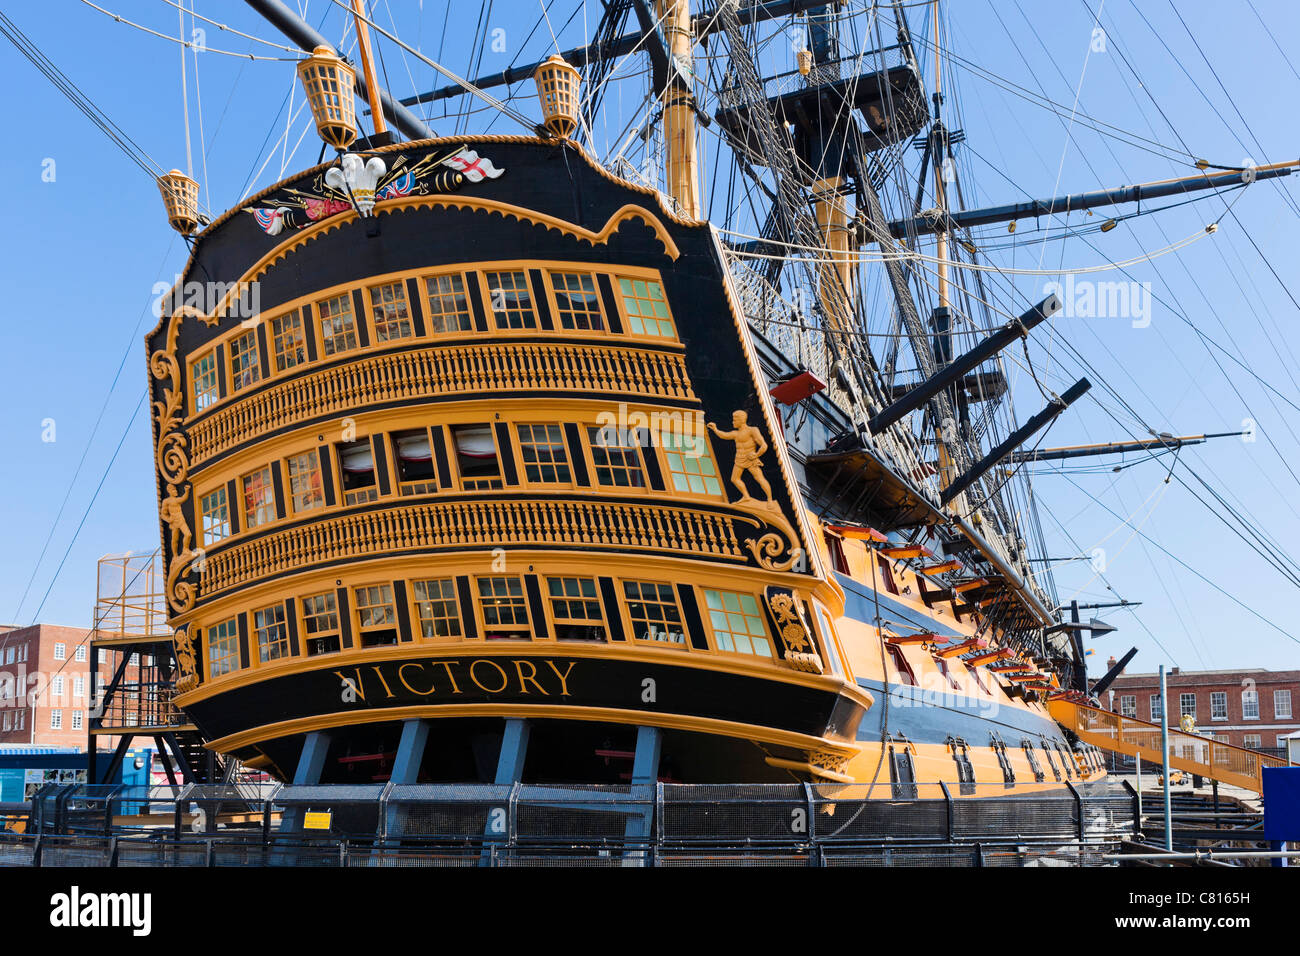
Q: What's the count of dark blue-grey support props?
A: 4